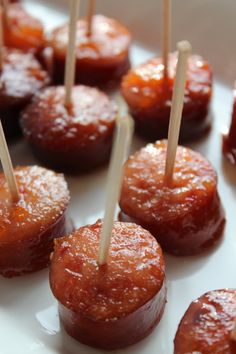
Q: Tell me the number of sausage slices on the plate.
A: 10